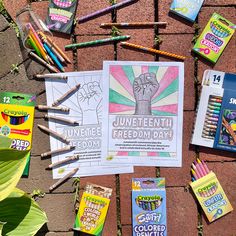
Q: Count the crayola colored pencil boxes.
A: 2